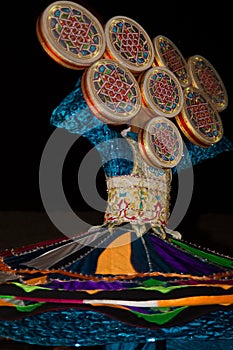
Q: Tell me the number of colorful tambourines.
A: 8